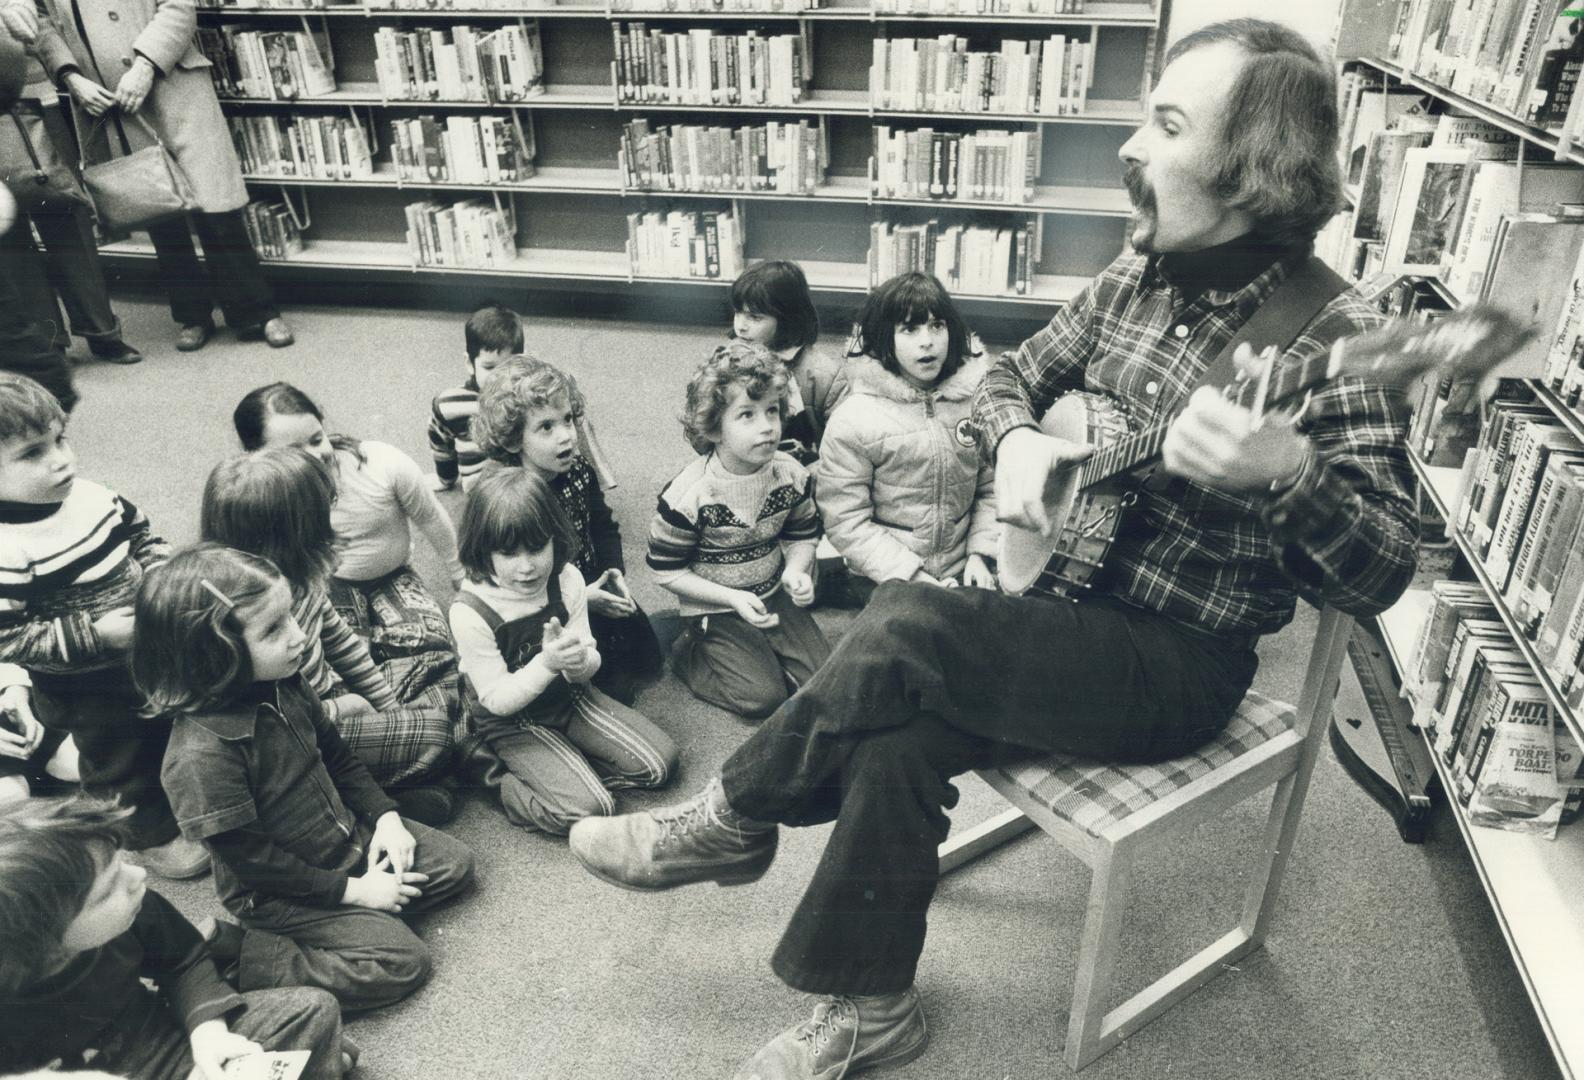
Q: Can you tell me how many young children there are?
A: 11